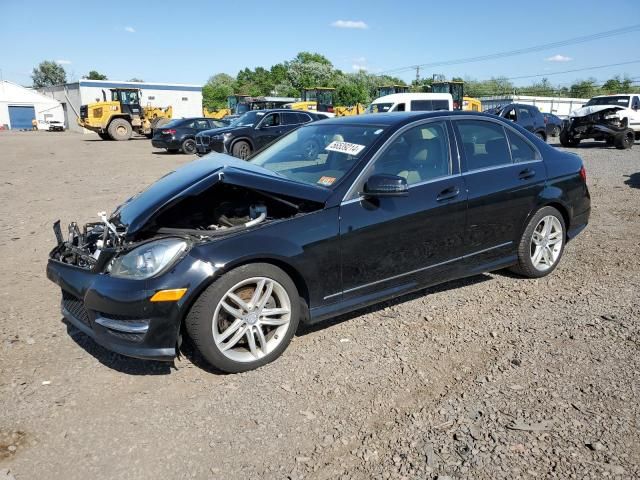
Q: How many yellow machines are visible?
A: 5